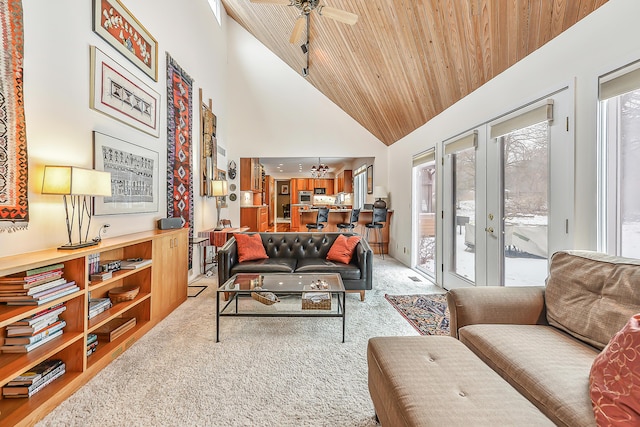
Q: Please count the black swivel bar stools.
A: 3